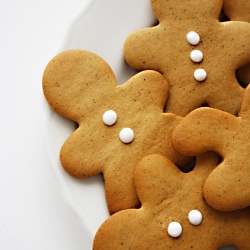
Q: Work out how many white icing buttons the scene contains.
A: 7